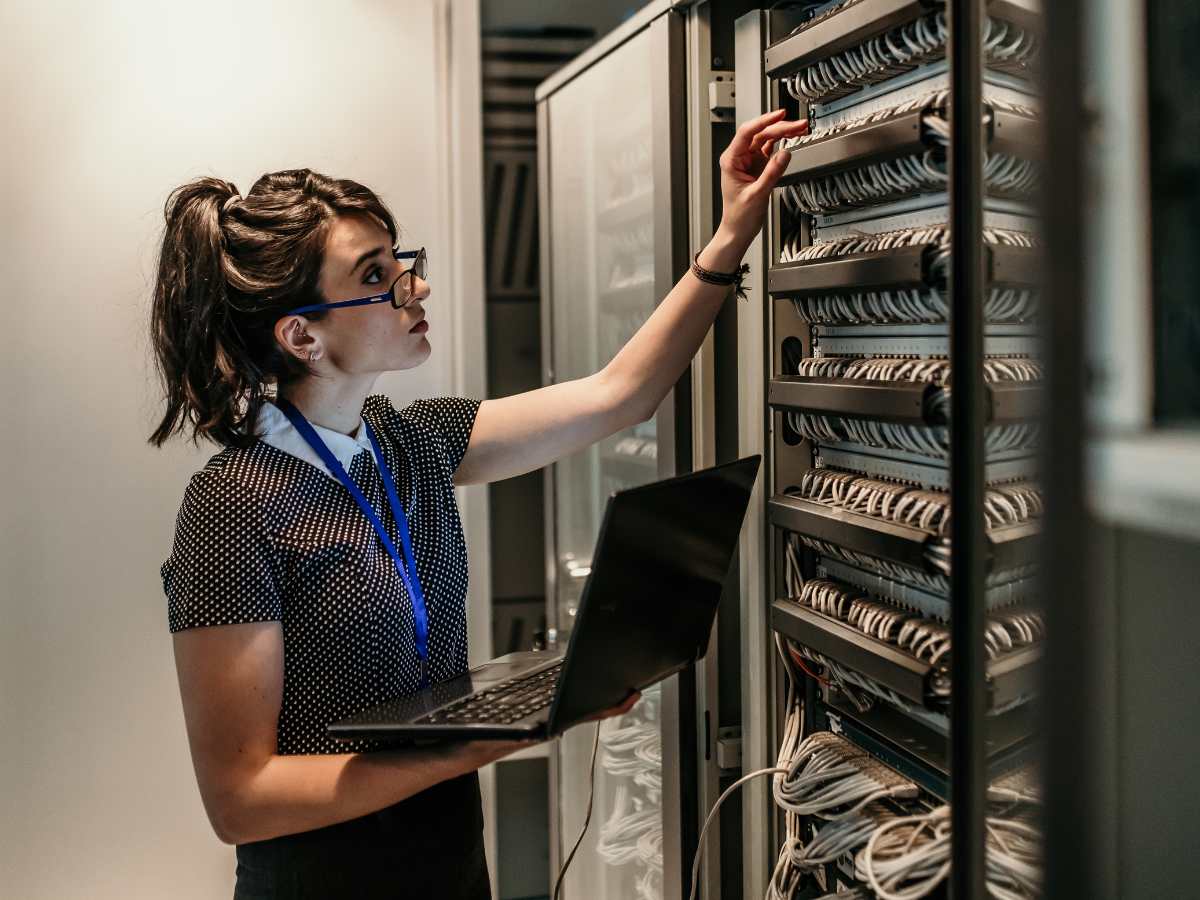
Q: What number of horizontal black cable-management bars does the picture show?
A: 6